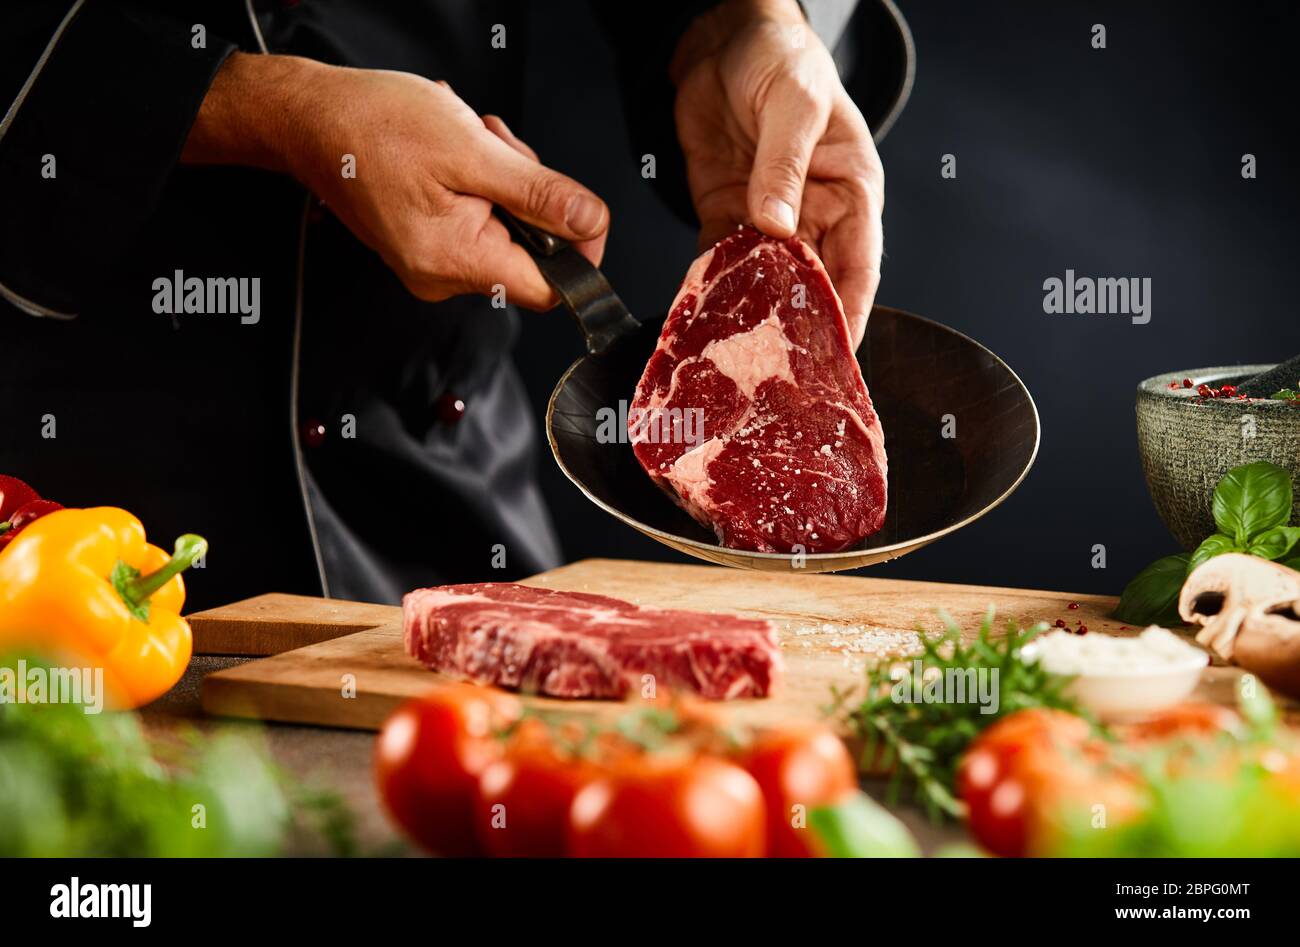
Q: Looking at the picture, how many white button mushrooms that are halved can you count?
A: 1